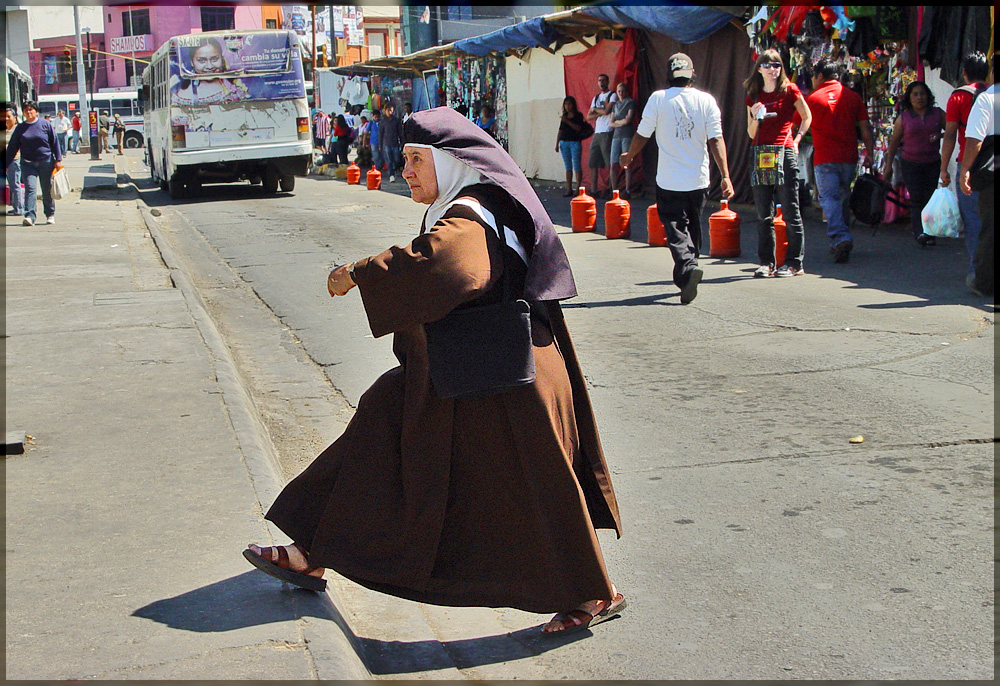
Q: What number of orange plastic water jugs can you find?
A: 7